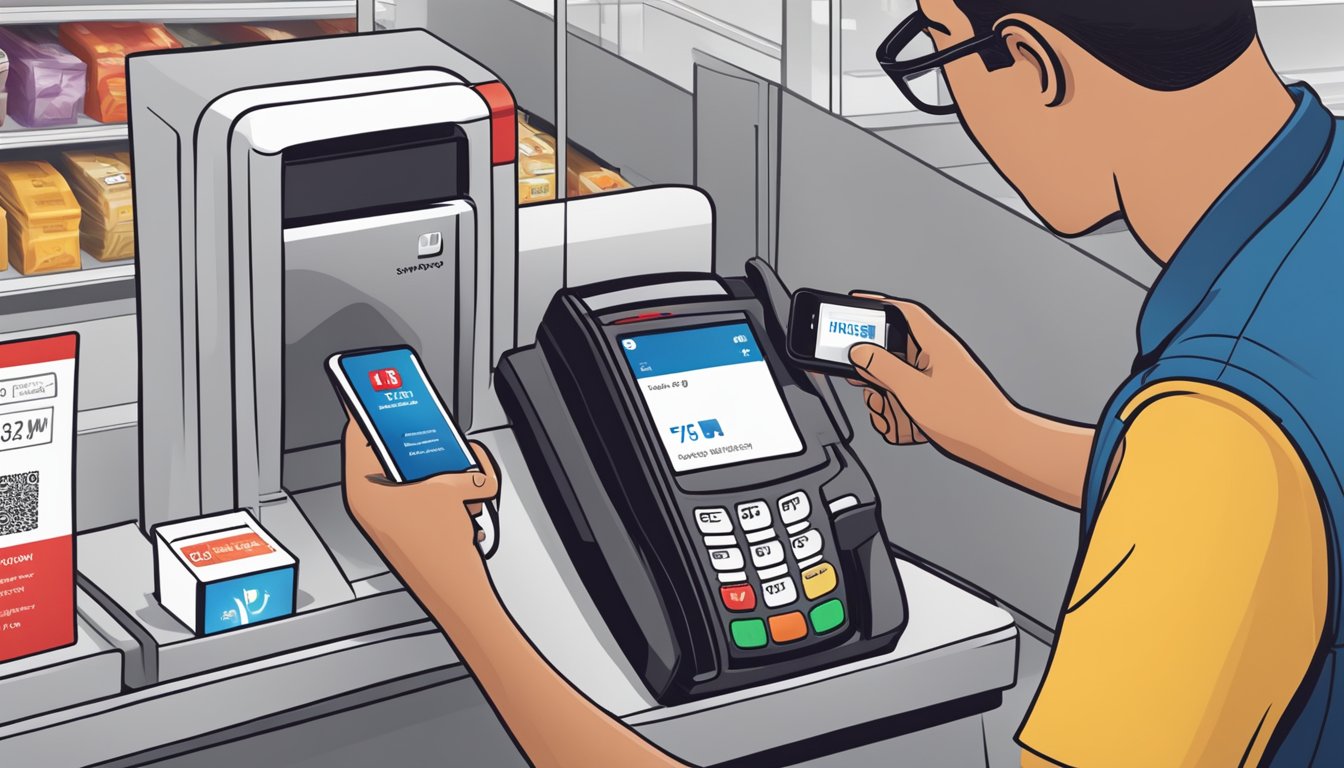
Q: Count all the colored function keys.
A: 5